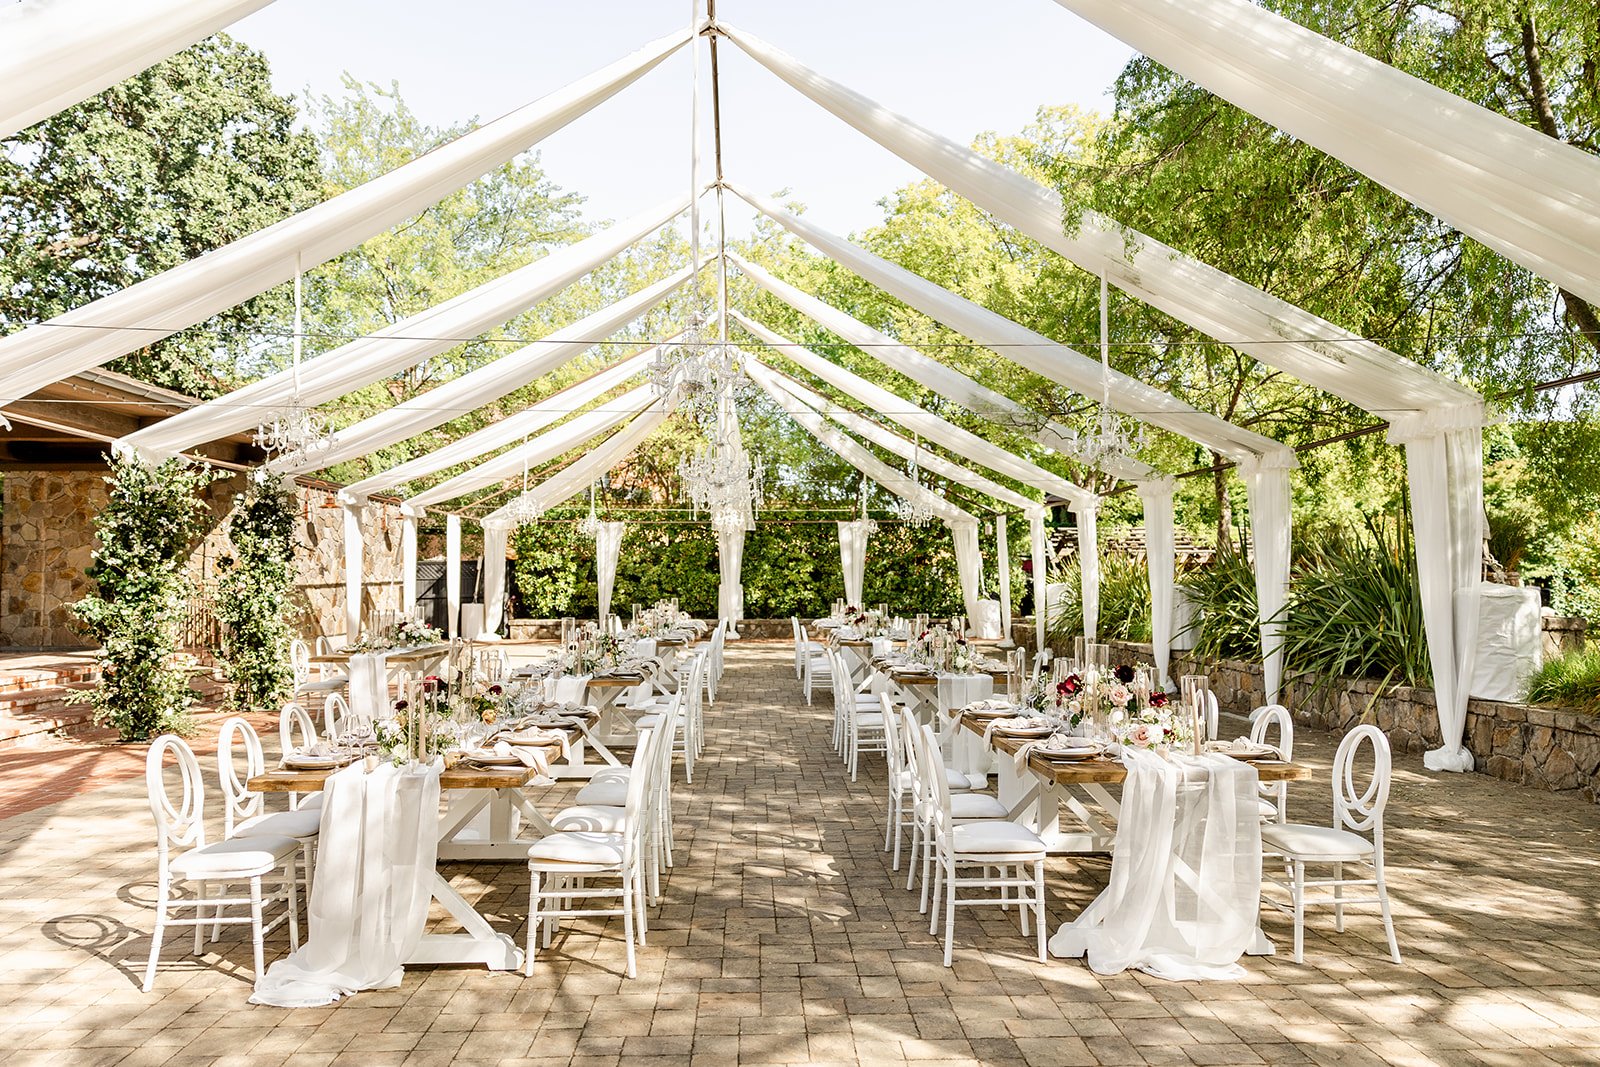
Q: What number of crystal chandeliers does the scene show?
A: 9